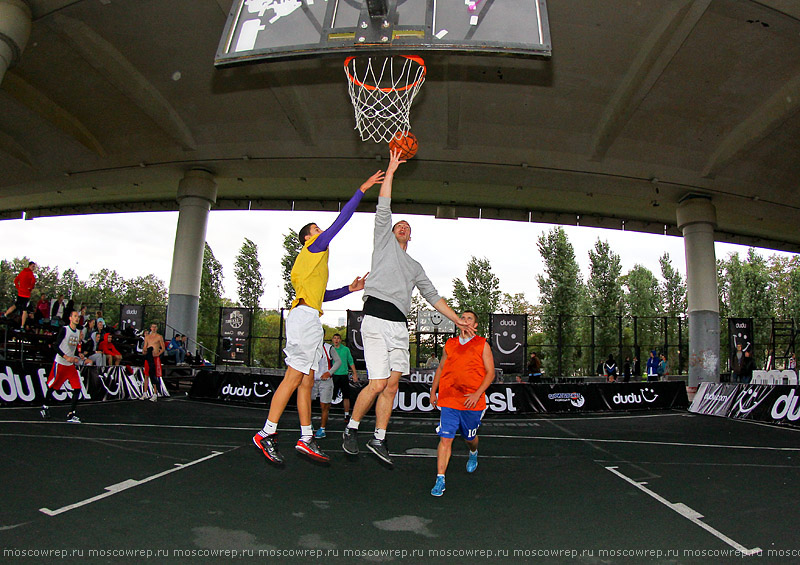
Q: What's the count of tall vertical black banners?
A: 5